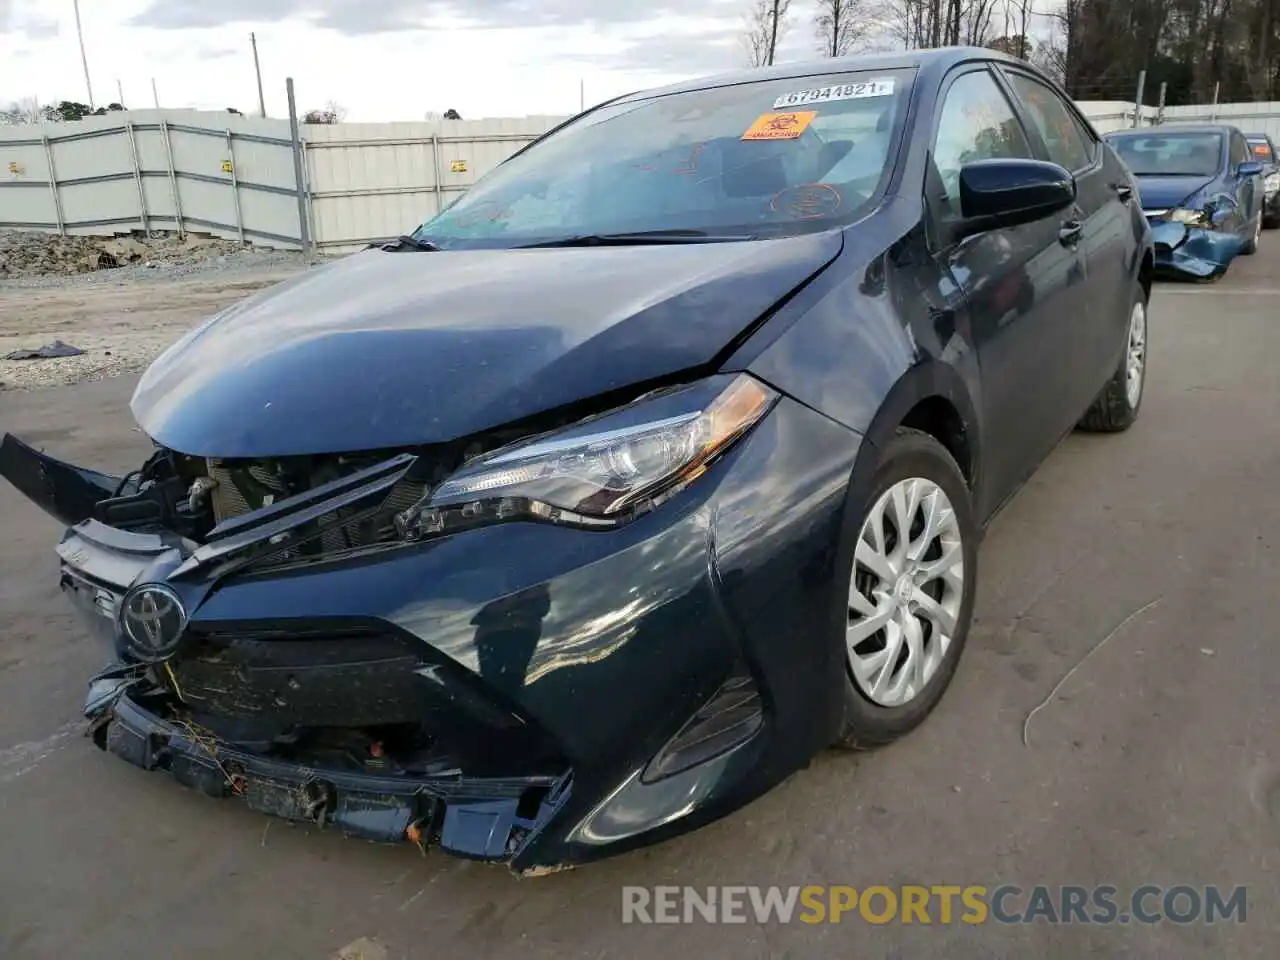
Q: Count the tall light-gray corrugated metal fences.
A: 1